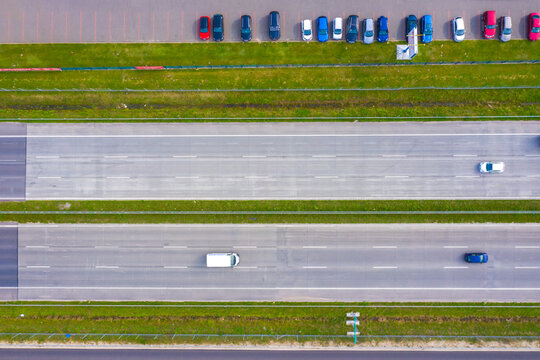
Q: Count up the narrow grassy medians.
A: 1